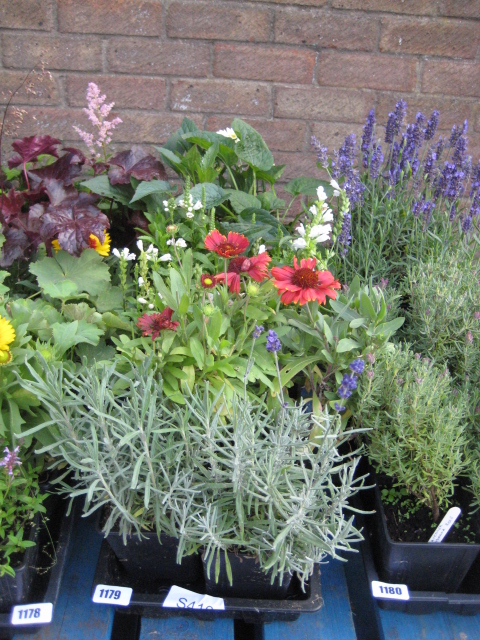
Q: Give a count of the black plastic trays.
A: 3